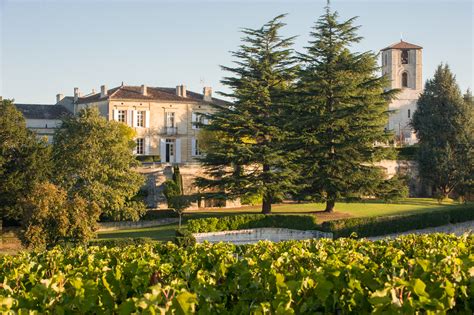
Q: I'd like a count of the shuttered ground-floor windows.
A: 2